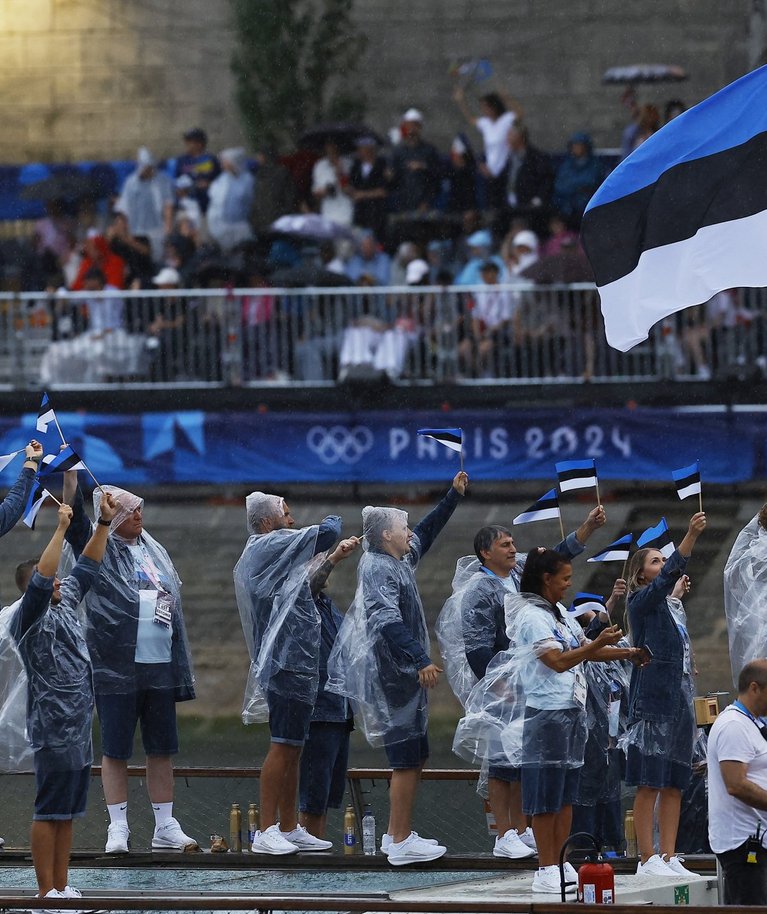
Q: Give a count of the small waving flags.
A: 11